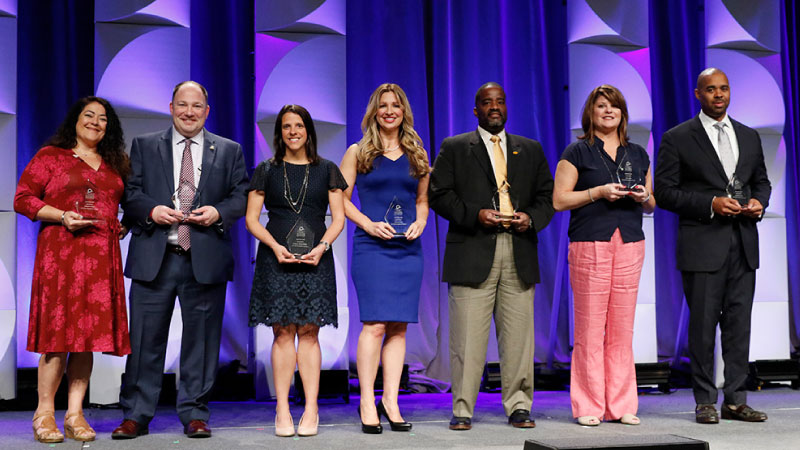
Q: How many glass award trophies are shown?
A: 7